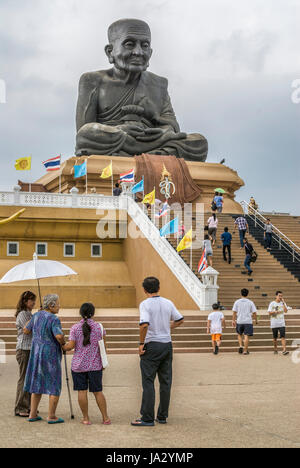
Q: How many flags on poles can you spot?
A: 11